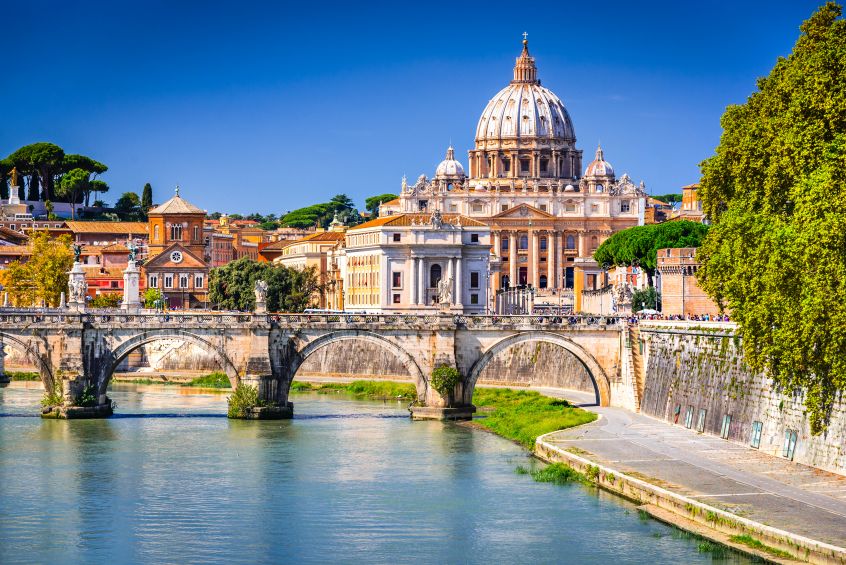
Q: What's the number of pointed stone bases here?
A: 3